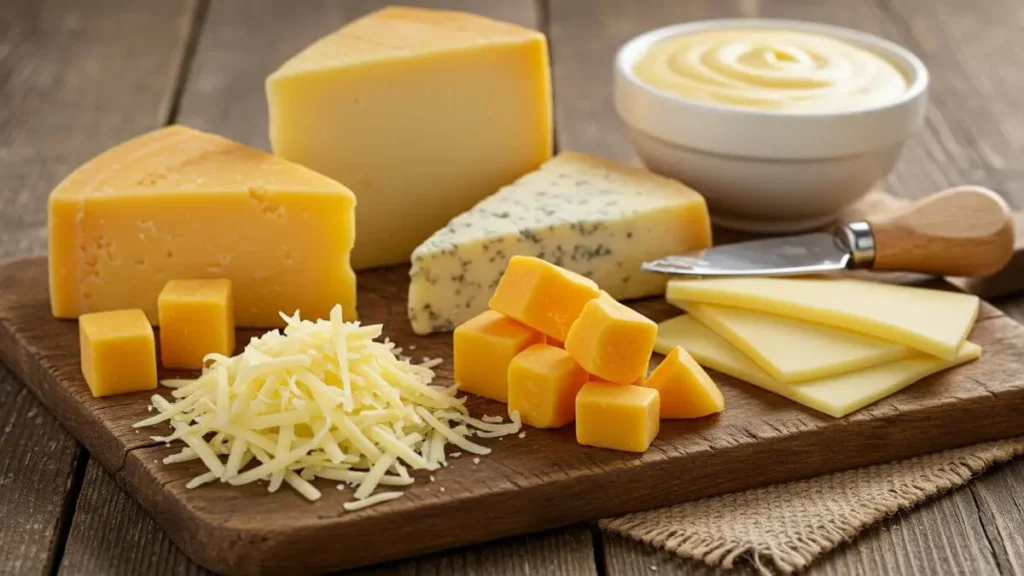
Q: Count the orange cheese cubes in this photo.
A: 8